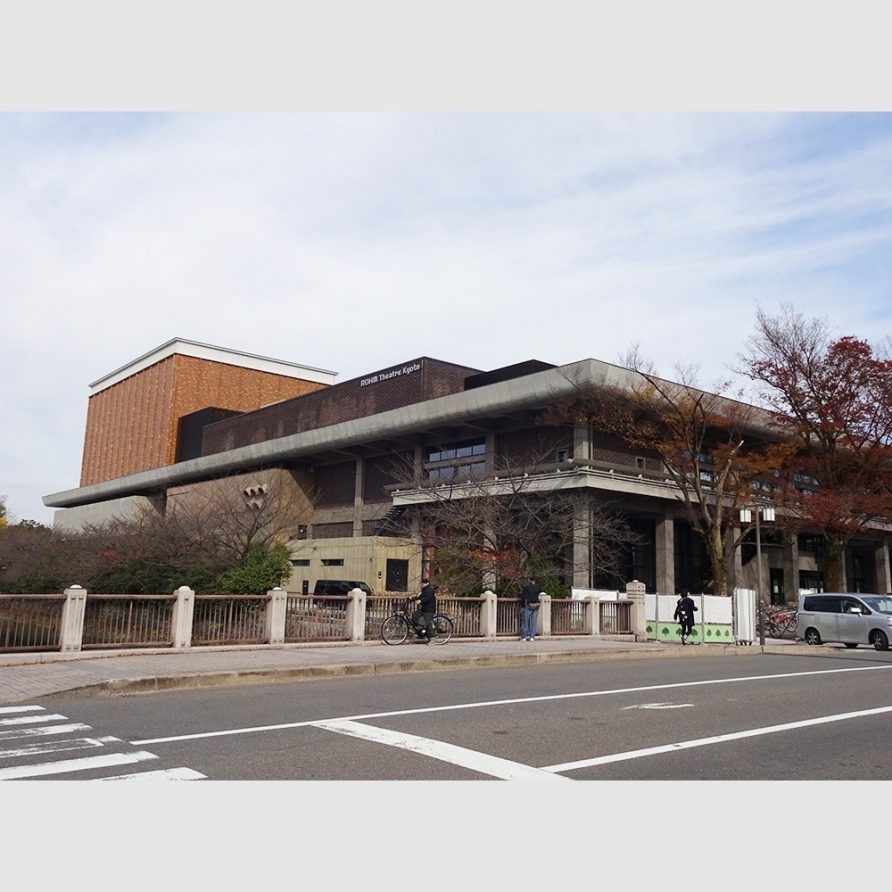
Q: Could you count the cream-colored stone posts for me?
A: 8